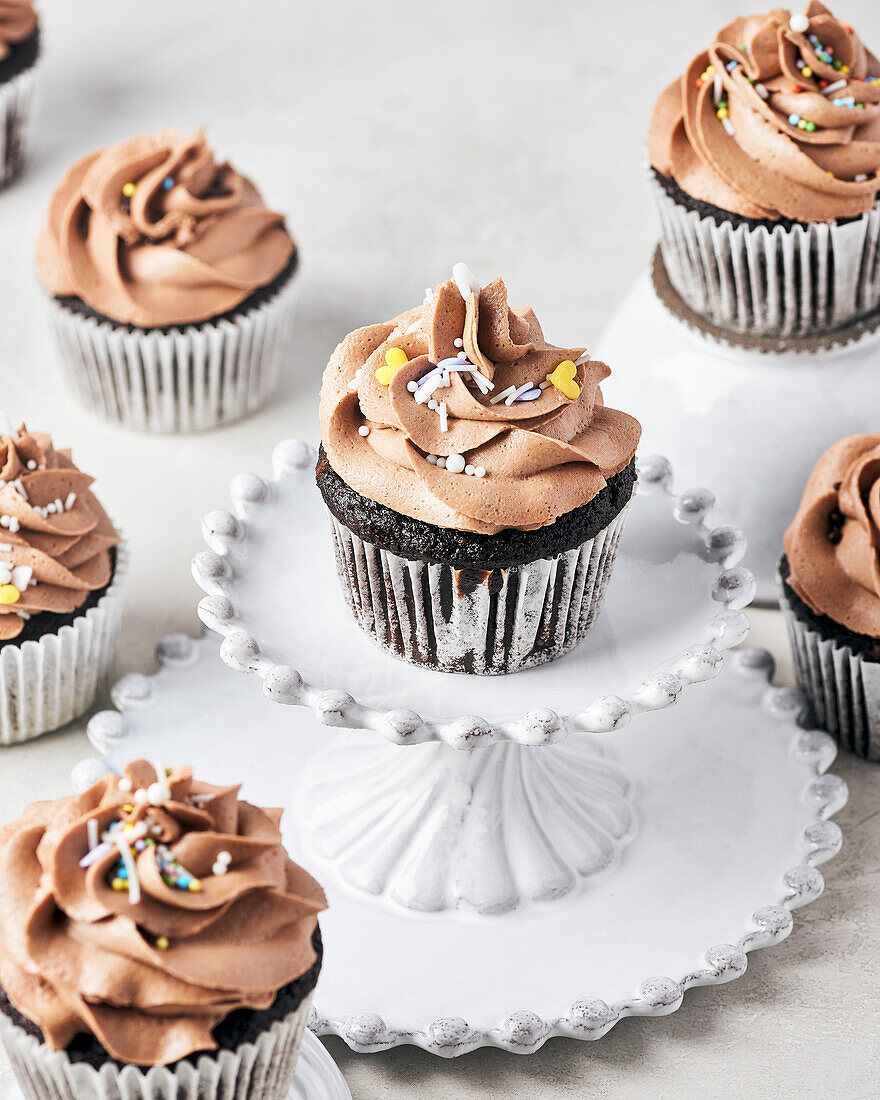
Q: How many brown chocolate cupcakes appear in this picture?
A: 7